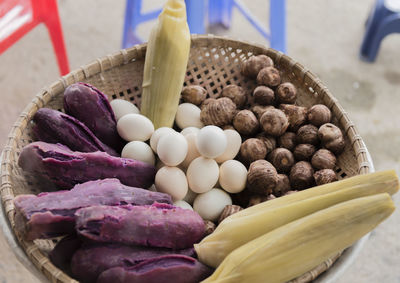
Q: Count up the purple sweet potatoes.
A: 8